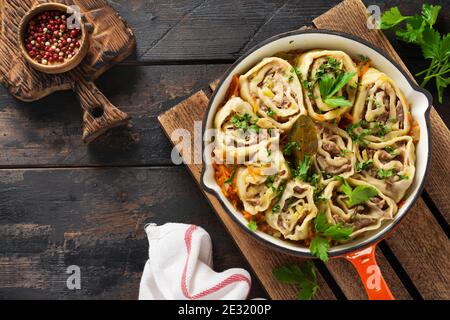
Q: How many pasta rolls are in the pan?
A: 9